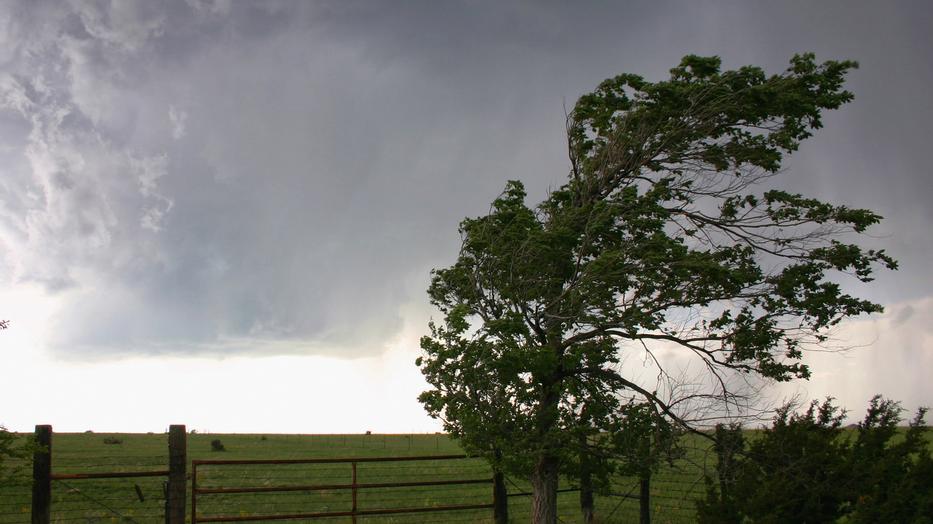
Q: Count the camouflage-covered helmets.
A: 0